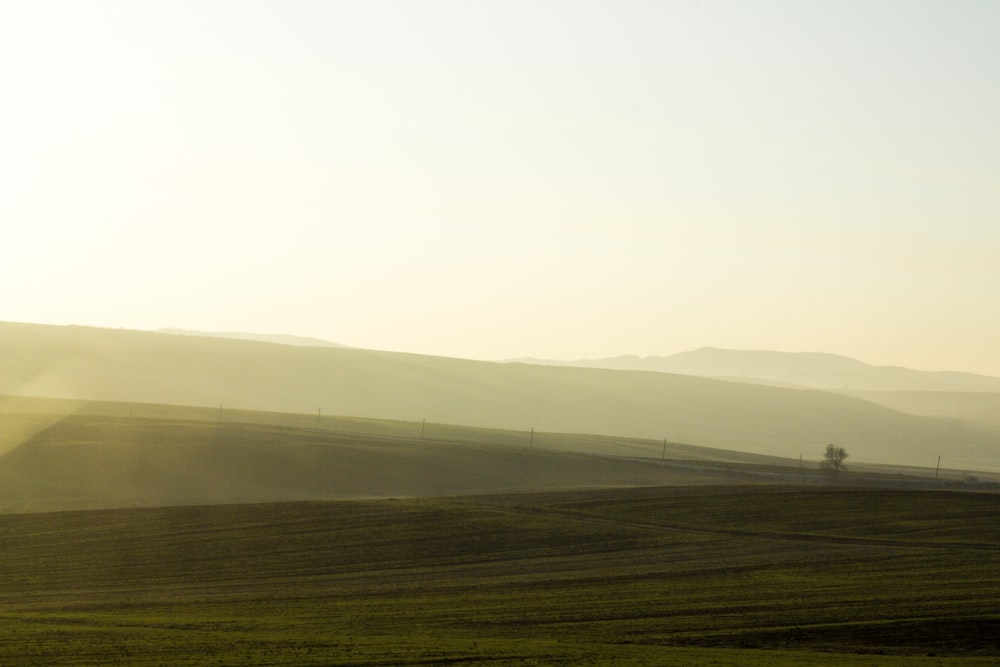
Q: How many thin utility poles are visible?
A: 7